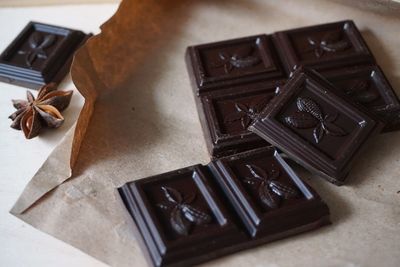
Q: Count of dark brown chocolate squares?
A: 8